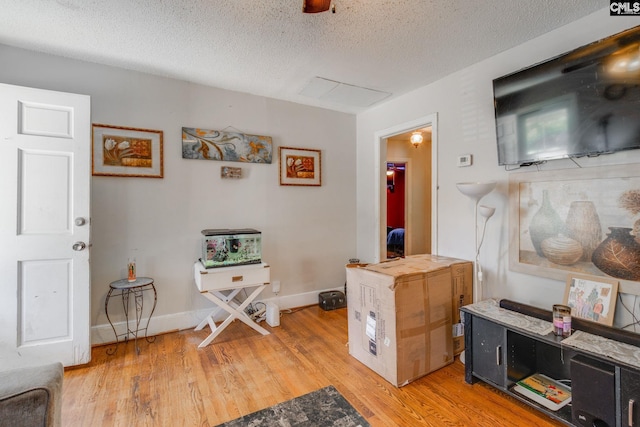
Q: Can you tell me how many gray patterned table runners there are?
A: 2